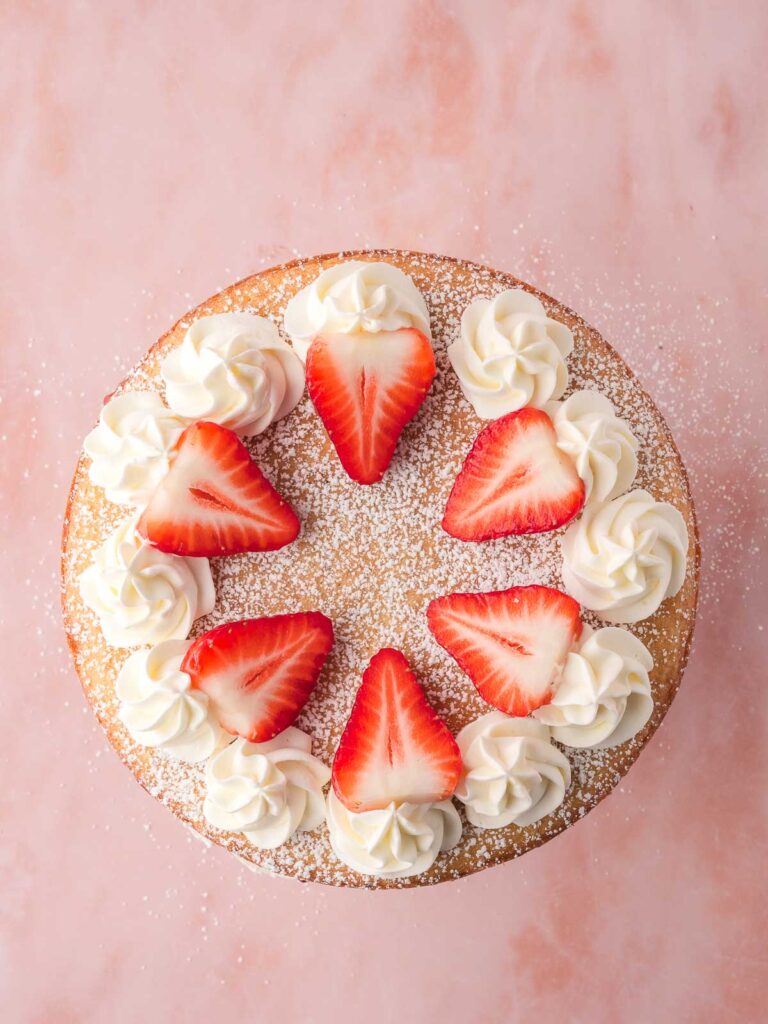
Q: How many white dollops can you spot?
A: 12